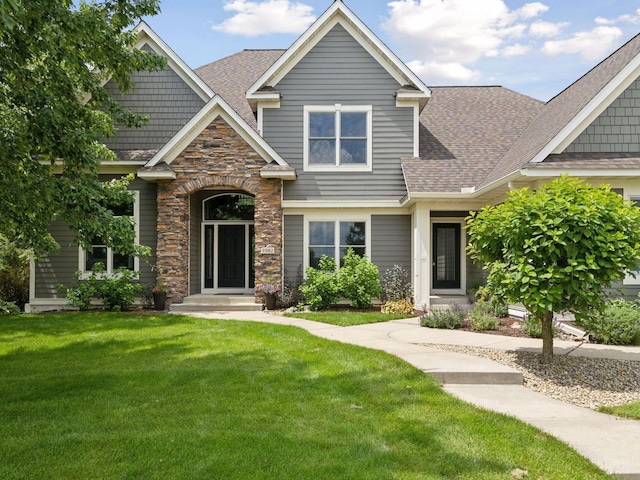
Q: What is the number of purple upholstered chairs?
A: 0